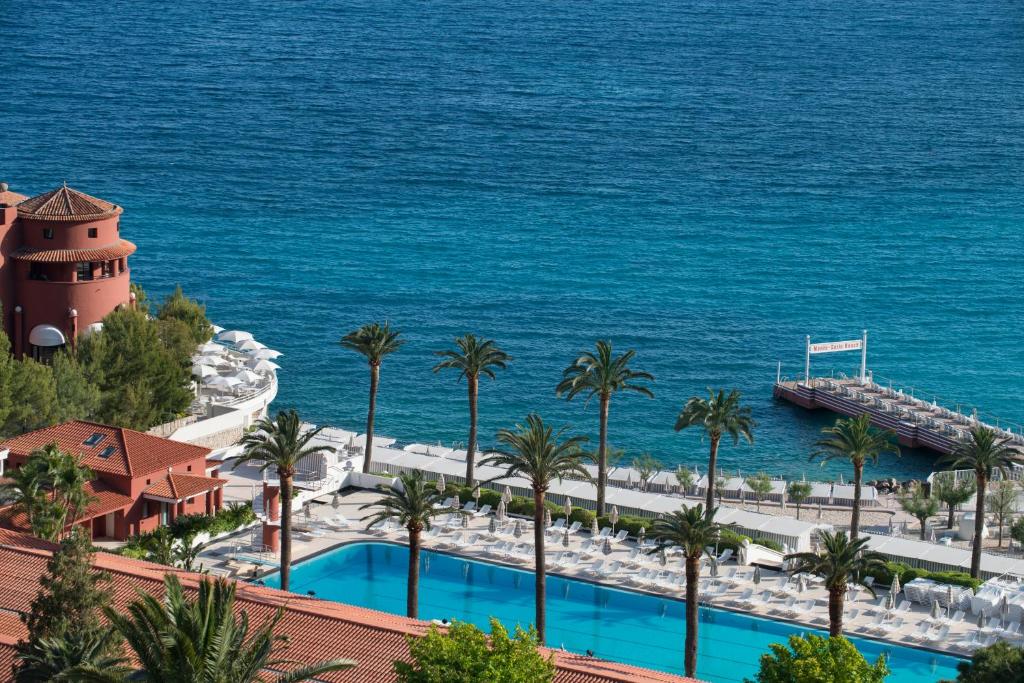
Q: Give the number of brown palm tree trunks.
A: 11